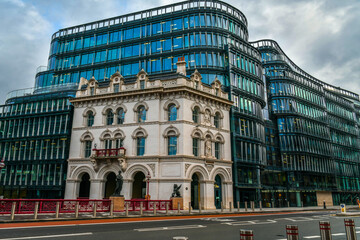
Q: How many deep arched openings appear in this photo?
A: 5